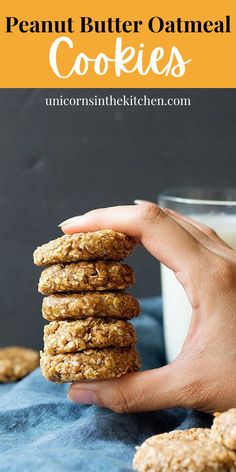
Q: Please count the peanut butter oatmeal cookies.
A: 8